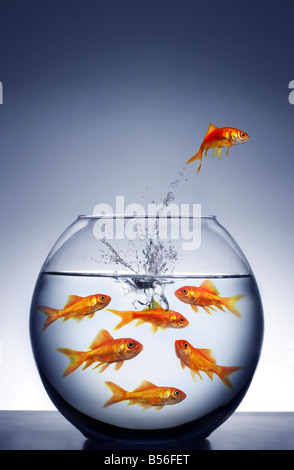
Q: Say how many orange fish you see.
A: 7